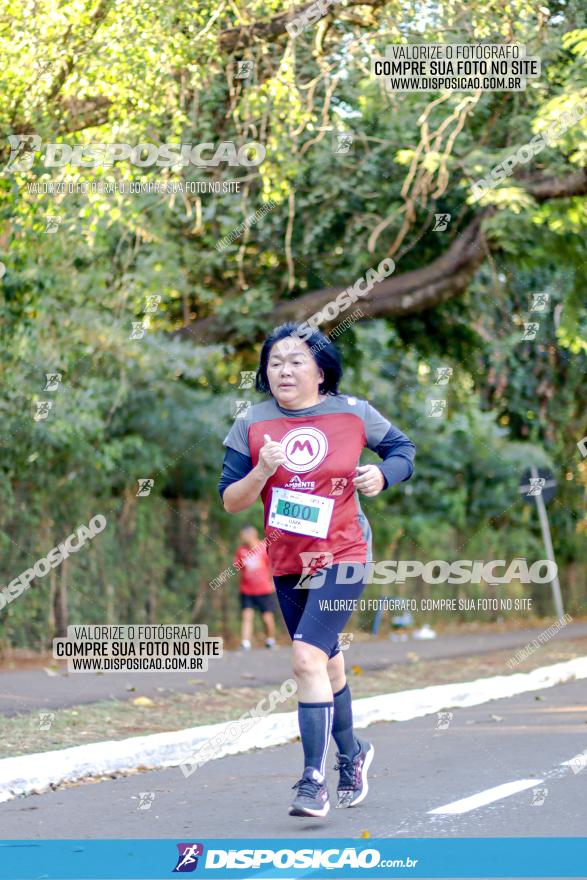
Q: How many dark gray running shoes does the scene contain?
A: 2